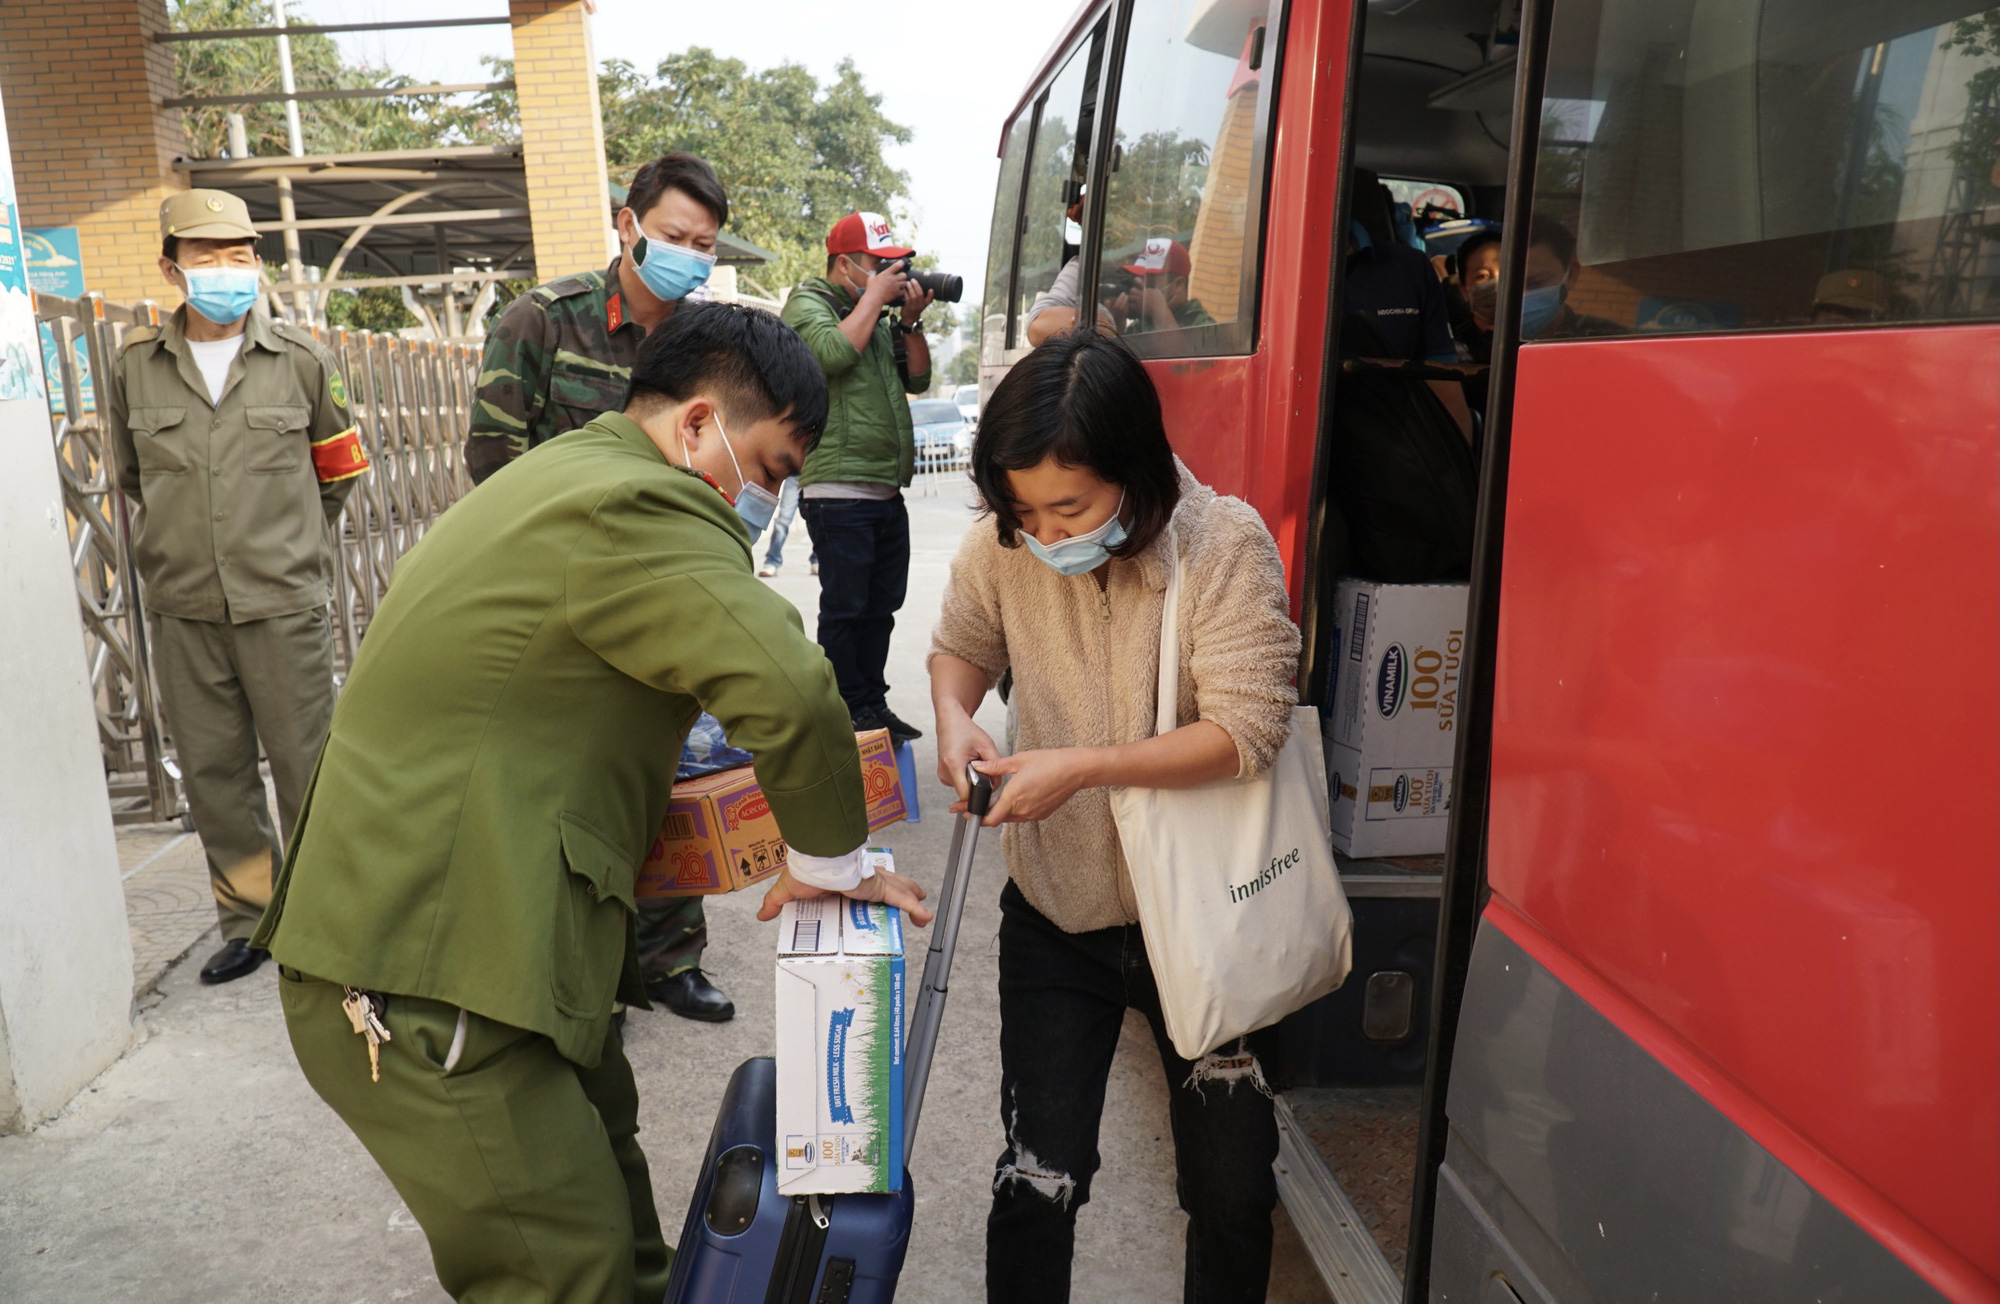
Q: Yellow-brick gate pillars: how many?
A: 2